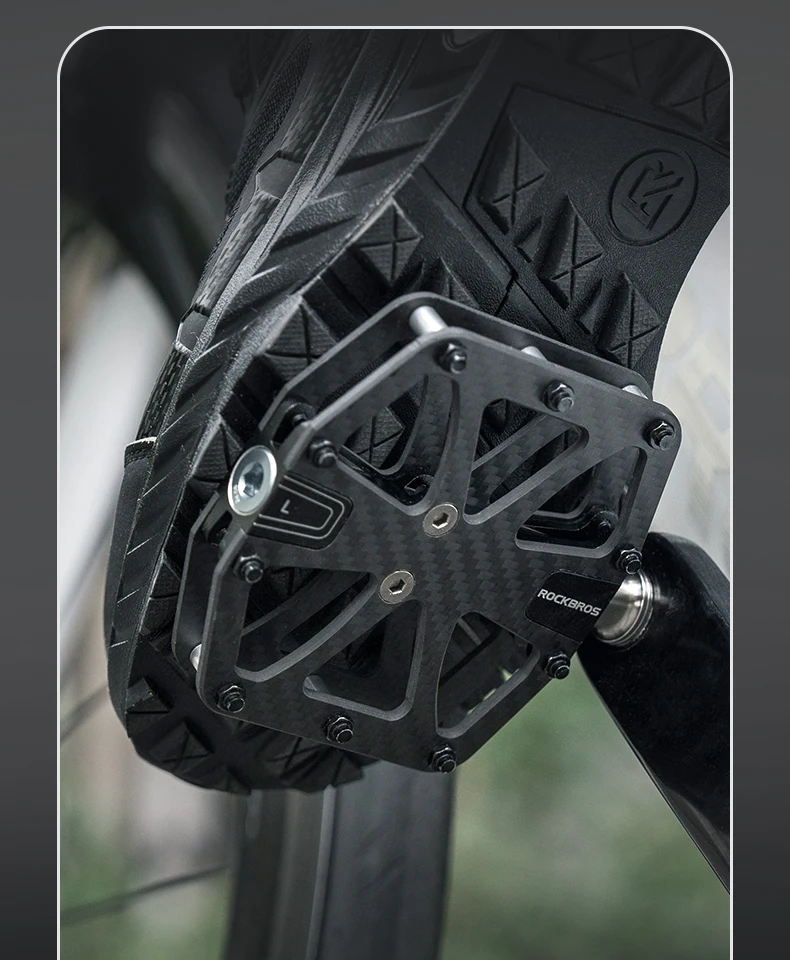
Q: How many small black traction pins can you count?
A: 10